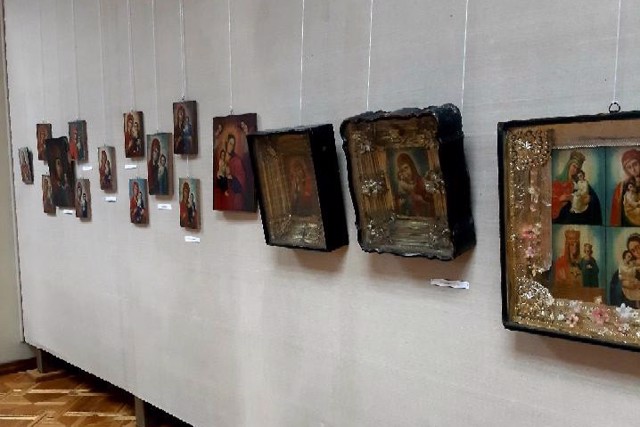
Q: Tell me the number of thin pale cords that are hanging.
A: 11